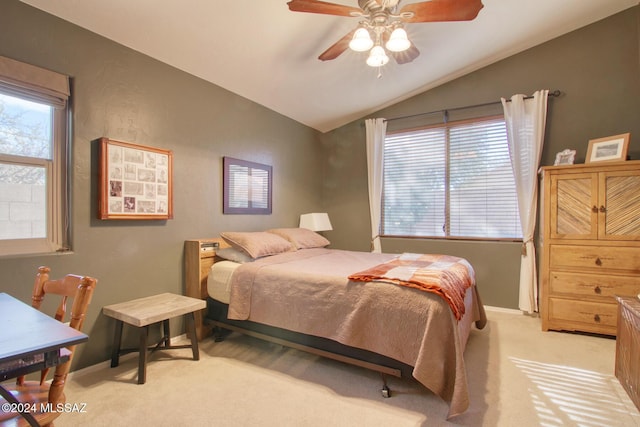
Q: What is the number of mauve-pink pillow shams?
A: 2